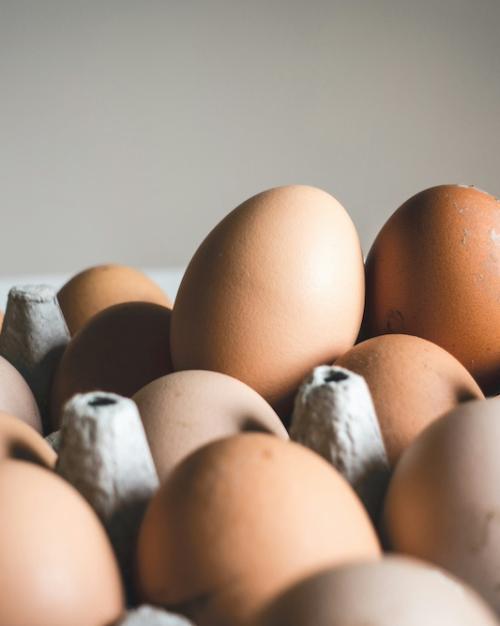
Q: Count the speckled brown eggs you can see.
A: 1